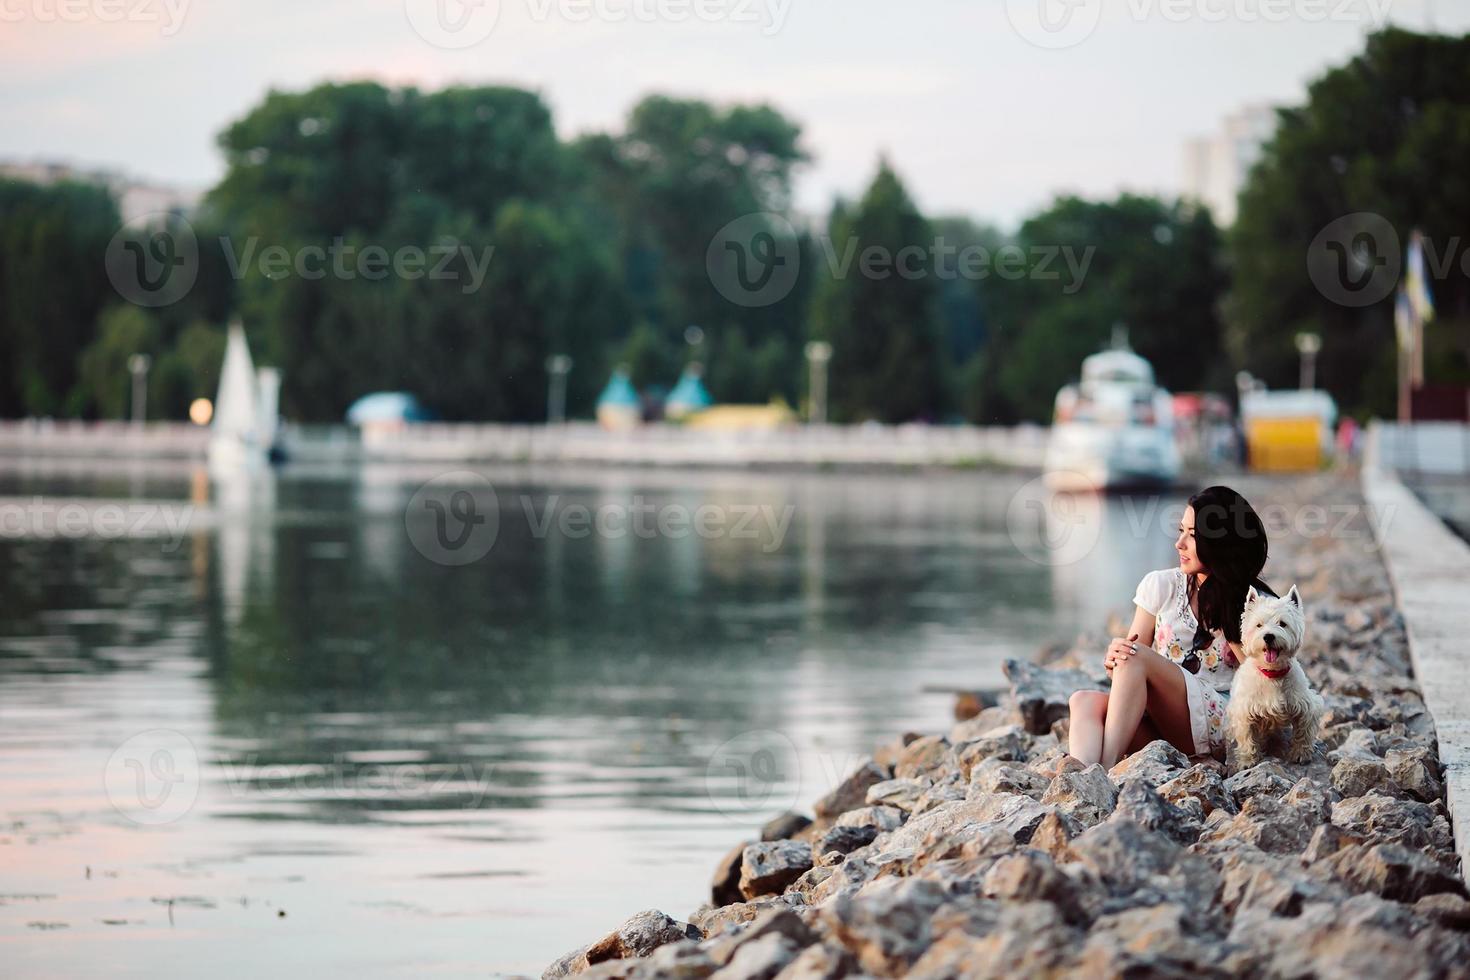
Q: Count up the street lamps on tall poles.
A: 4